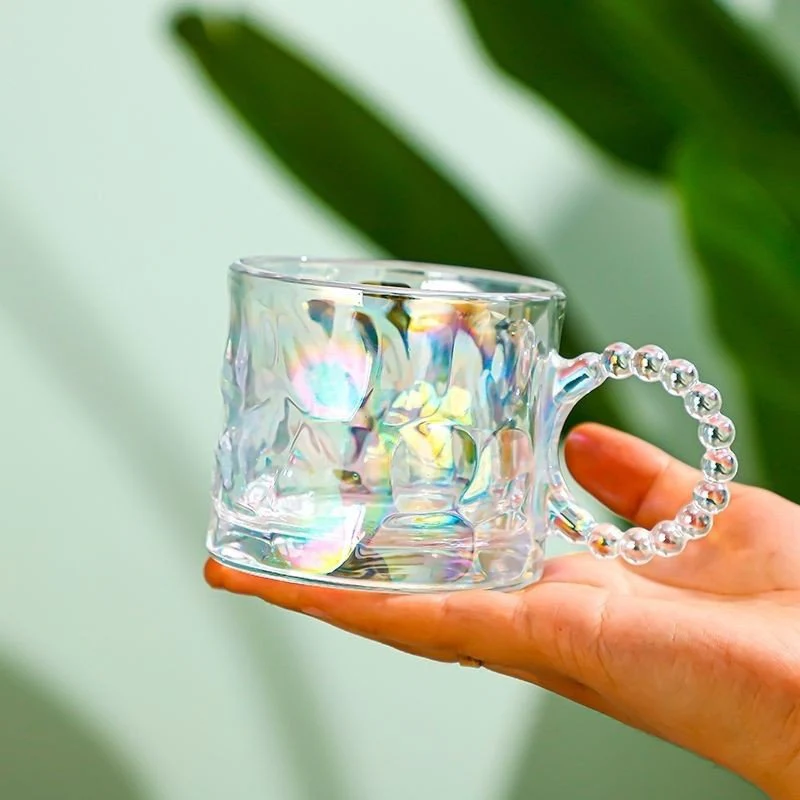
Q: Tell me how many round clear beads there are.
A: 11